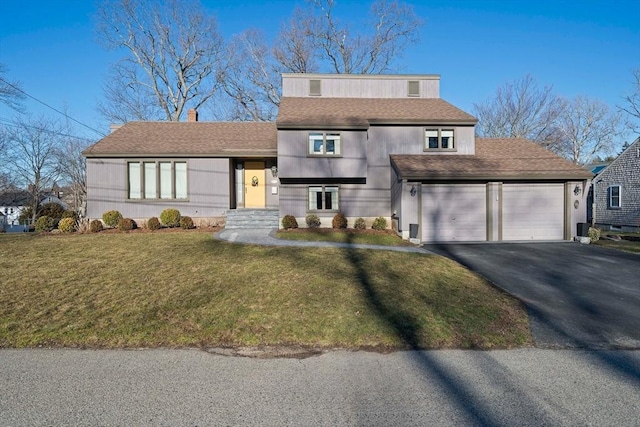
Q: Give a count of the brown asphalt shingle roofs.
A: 3